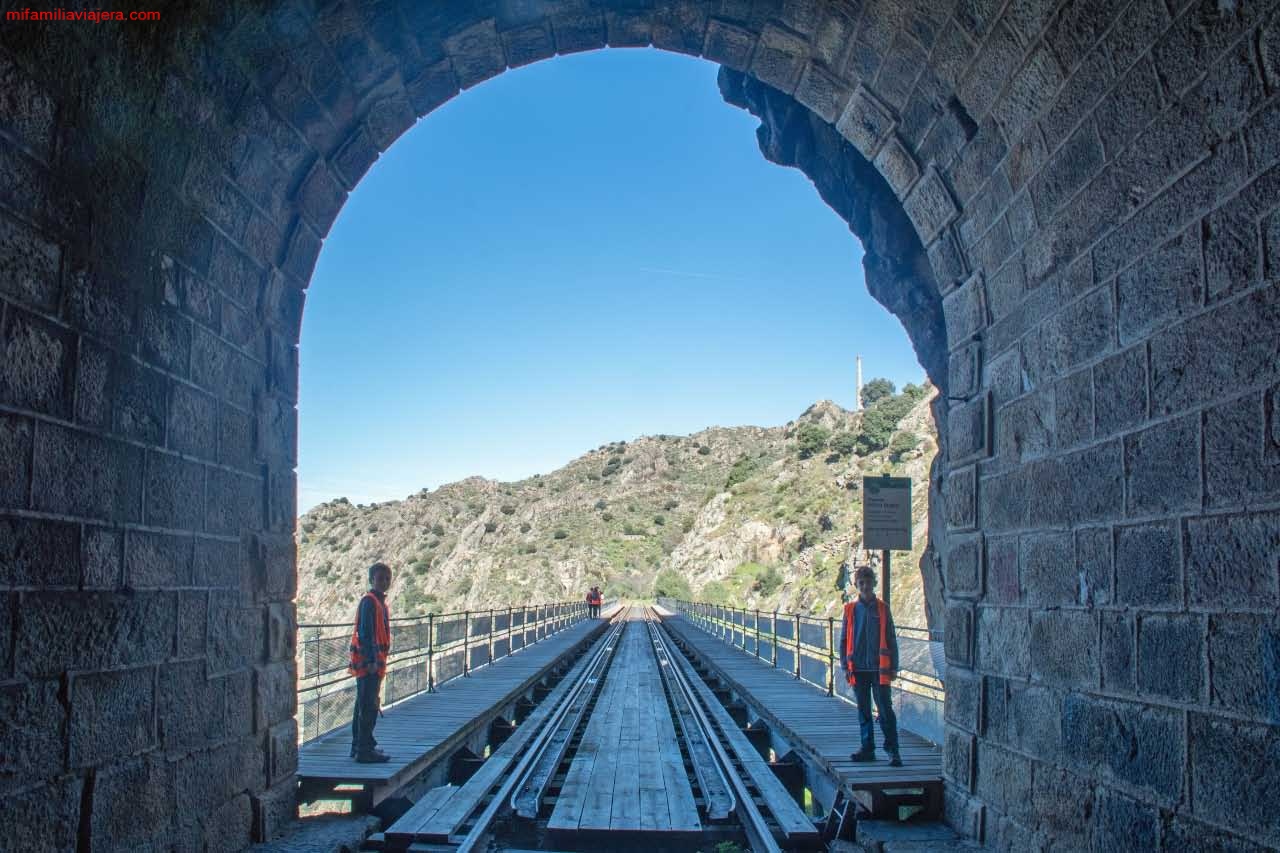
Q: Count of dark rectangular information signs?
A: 1